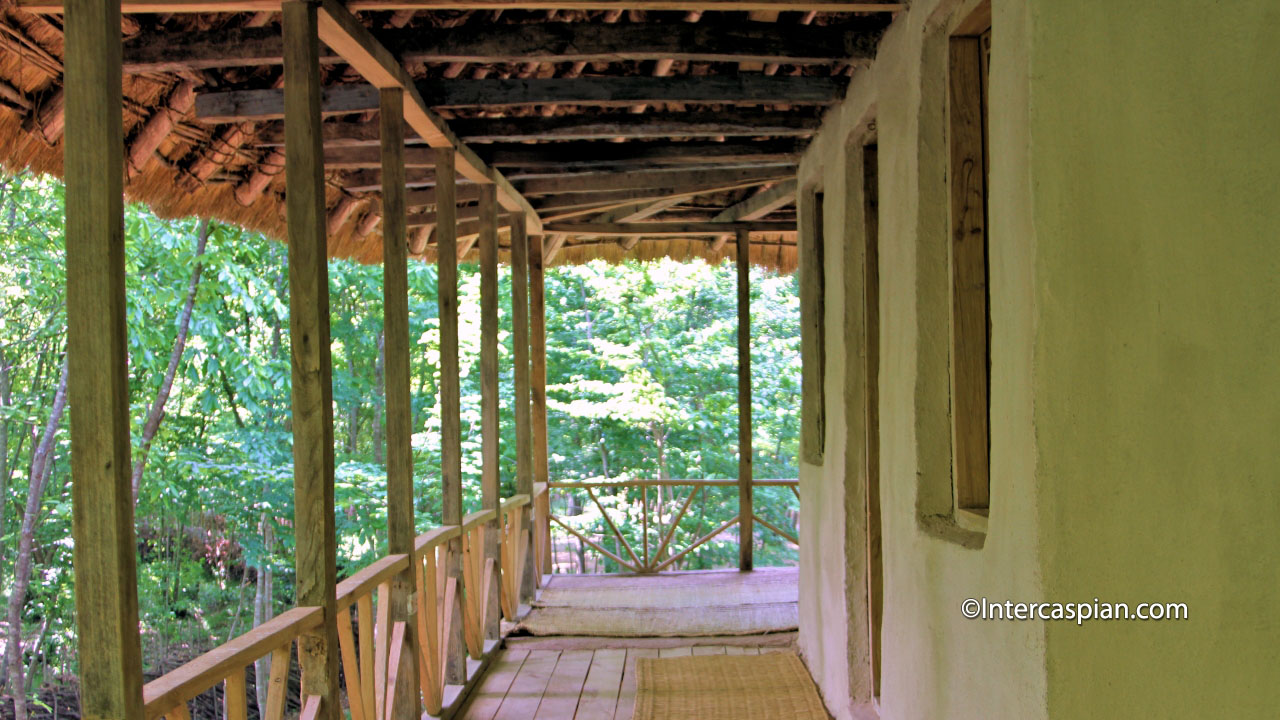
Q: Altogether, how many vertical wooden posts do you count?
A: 8